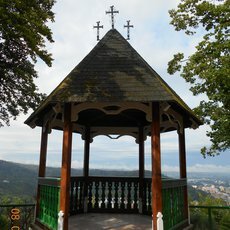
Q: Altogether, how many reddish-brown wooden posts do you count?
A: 6